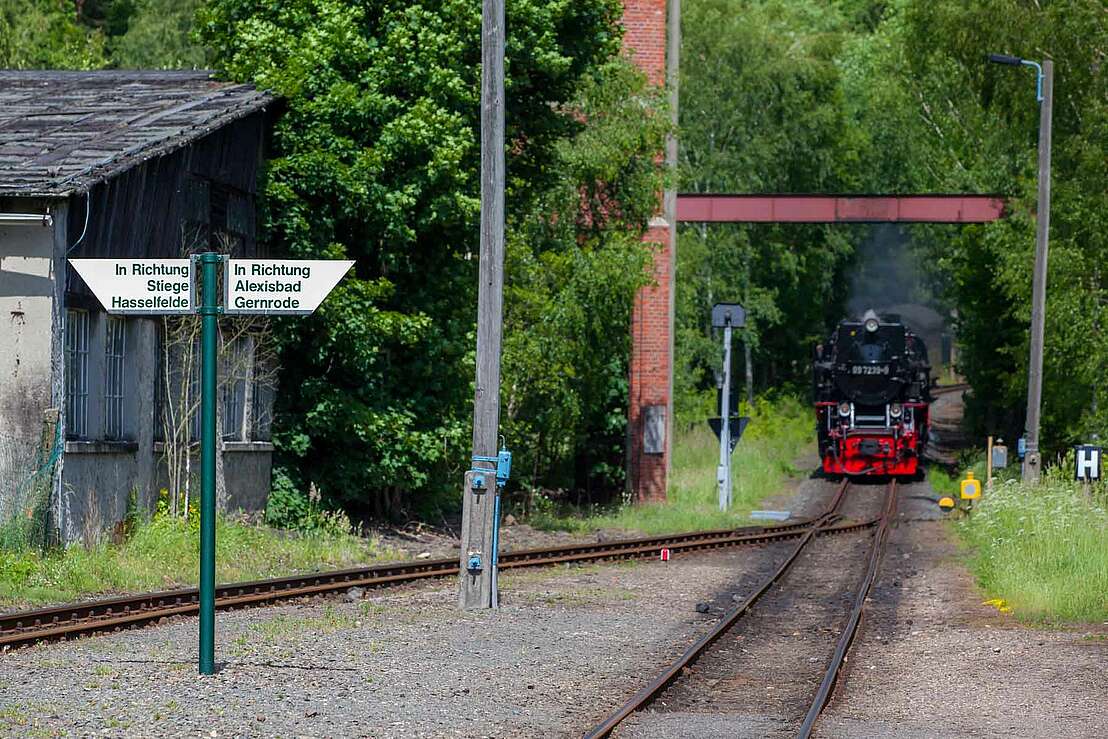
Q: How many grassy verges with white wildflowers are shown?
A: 1